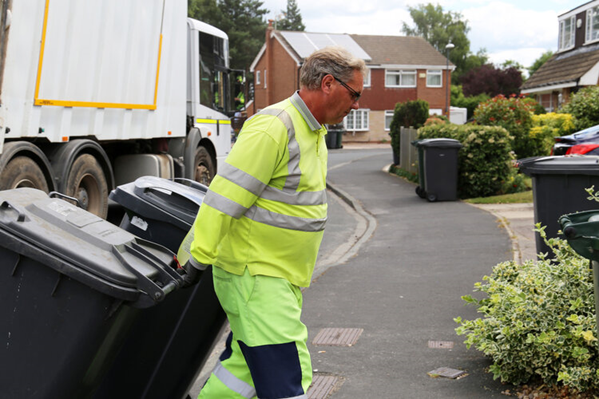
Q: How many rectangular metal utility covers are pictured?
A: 4